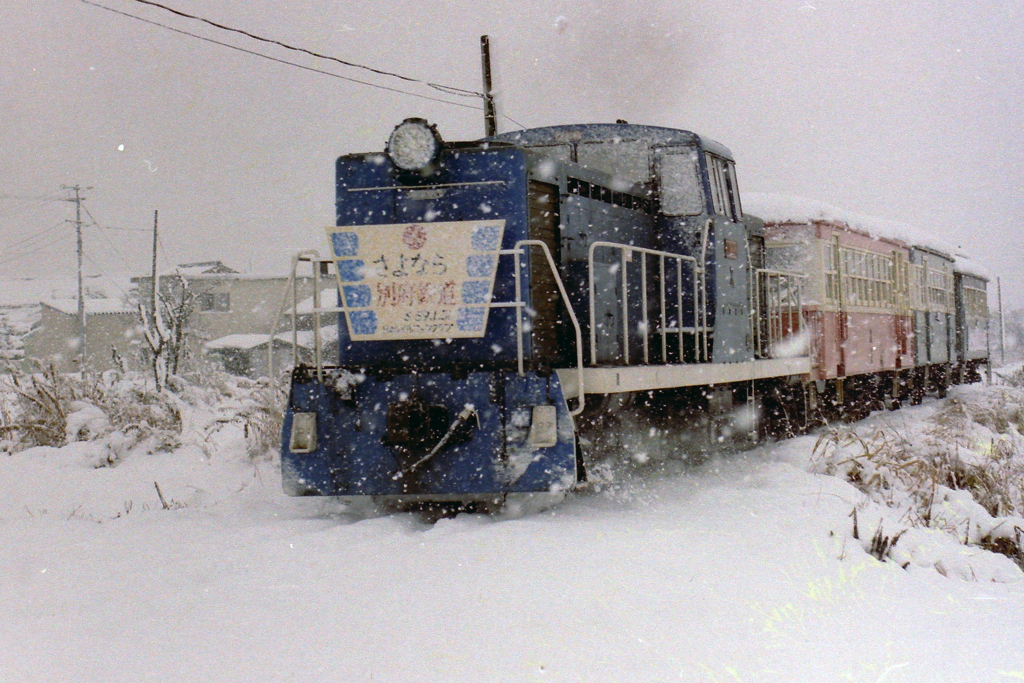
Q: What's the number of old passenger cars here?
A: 3